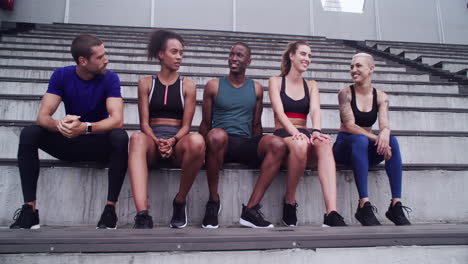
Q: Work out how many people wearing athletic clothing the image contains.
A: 5